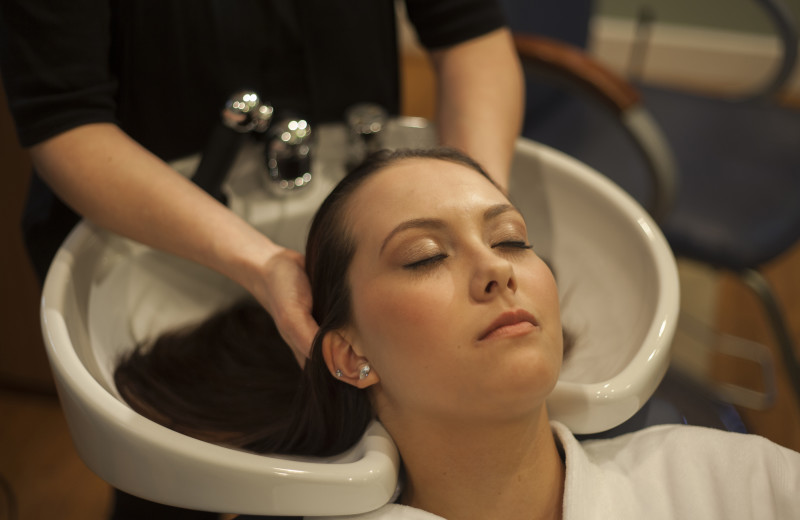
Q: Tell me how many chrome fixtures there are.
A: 3